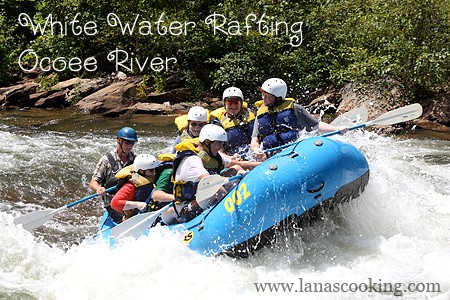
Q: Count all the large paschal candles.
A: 0